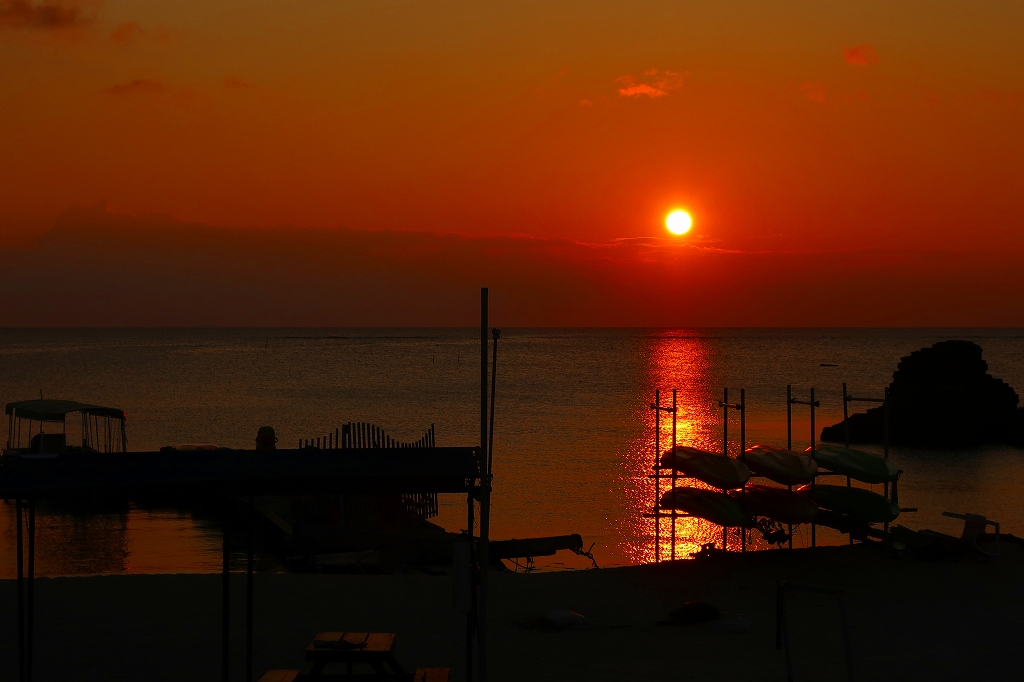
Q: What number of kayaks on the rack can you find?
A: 6